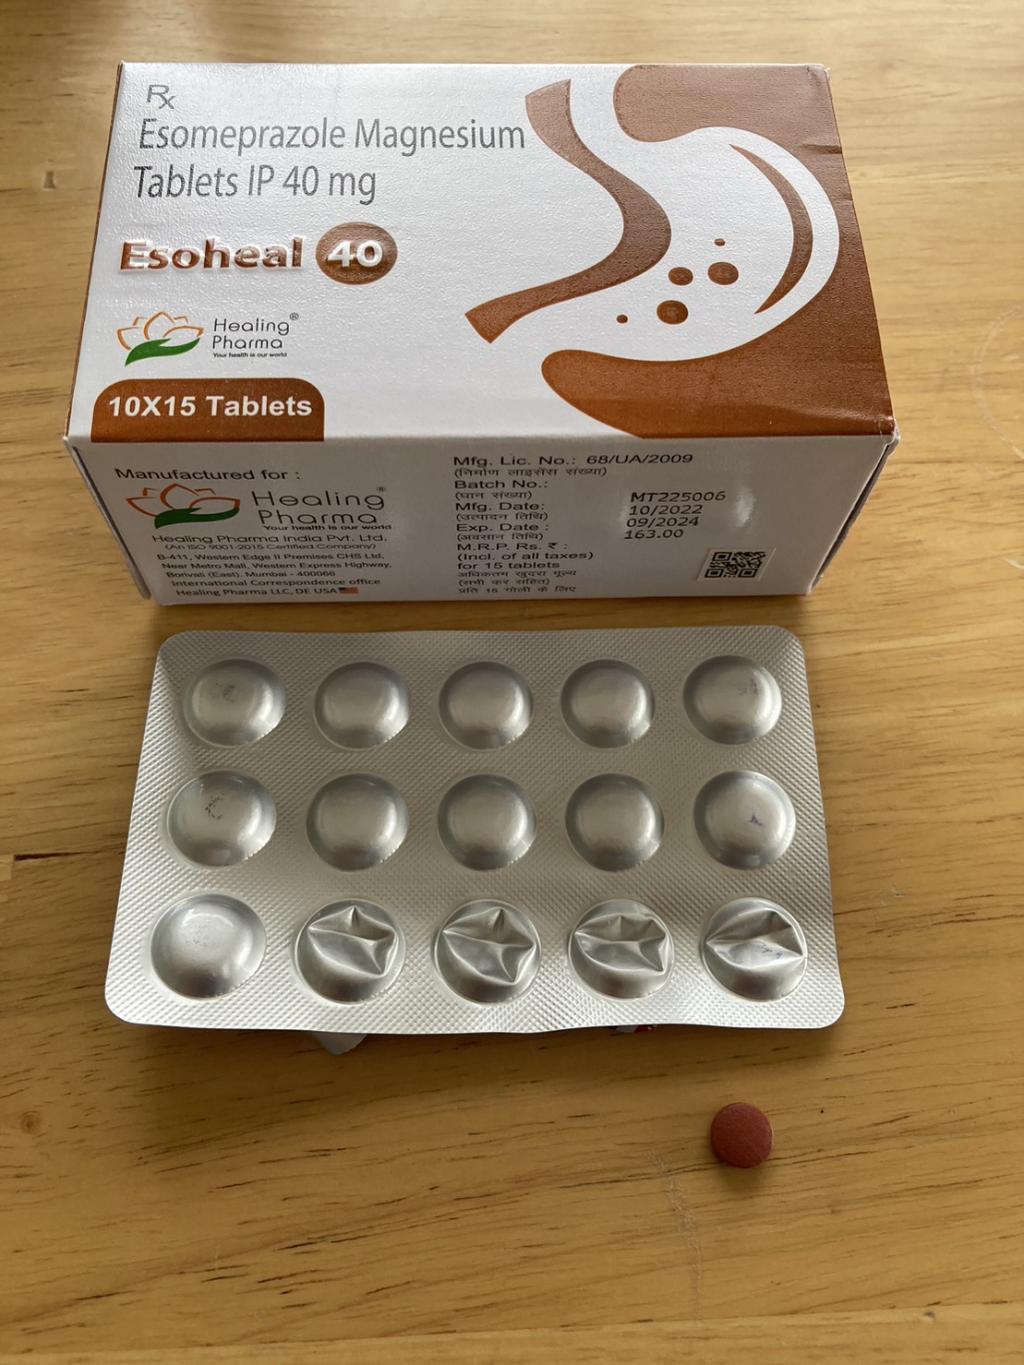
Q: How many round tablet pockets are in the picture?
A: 15